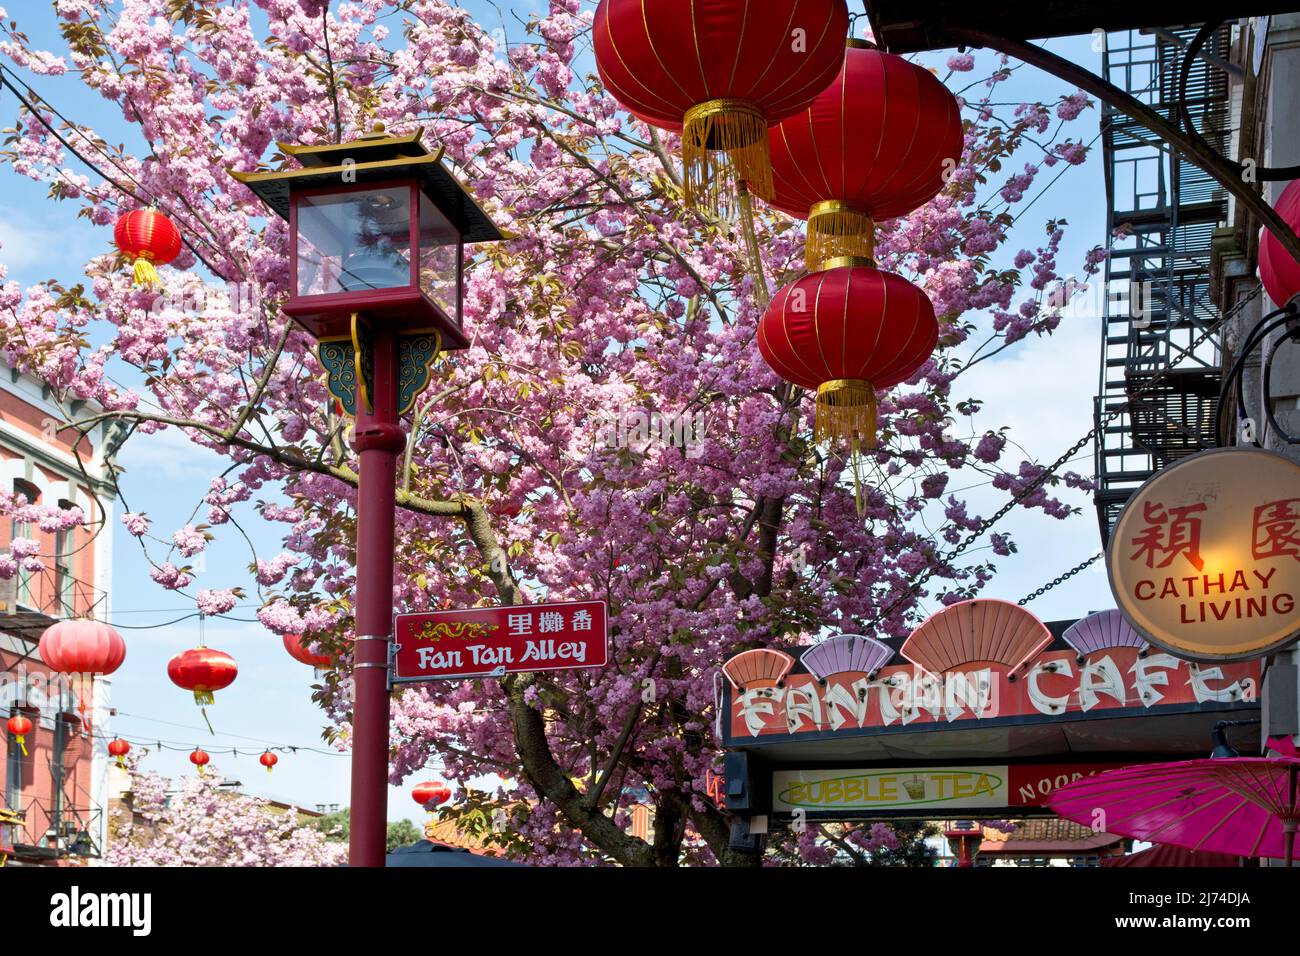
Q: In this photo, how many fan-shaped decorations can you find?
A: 4